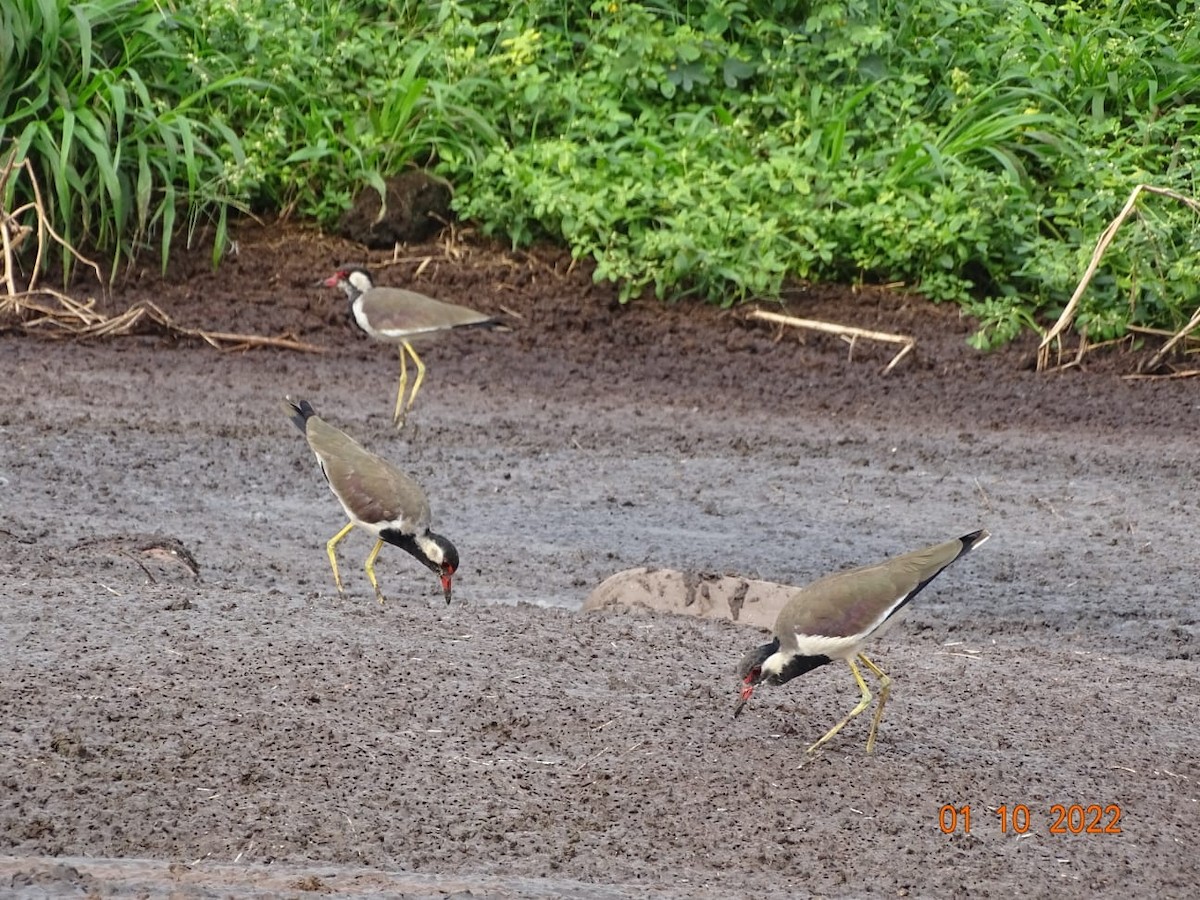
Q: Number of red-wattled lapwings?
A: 3